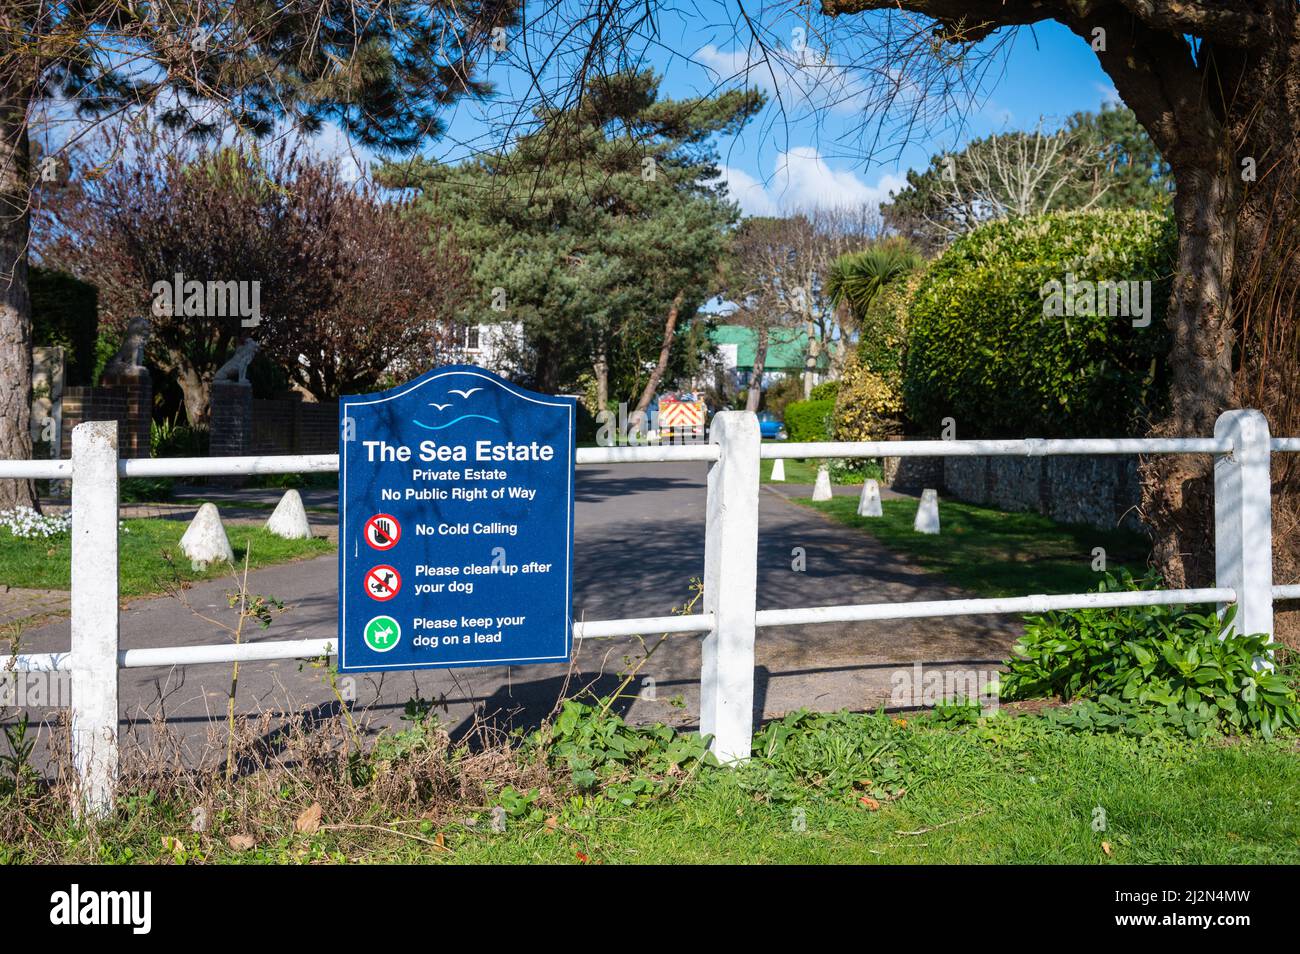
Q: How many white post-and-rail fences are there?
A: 1